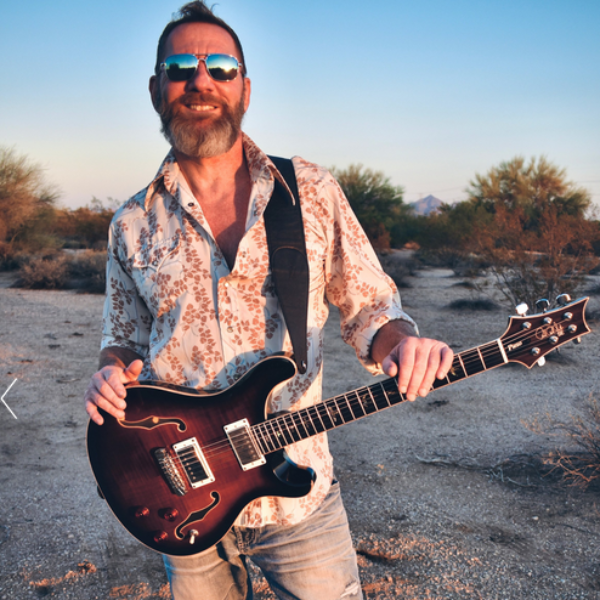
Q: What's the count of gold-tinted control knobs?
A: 3